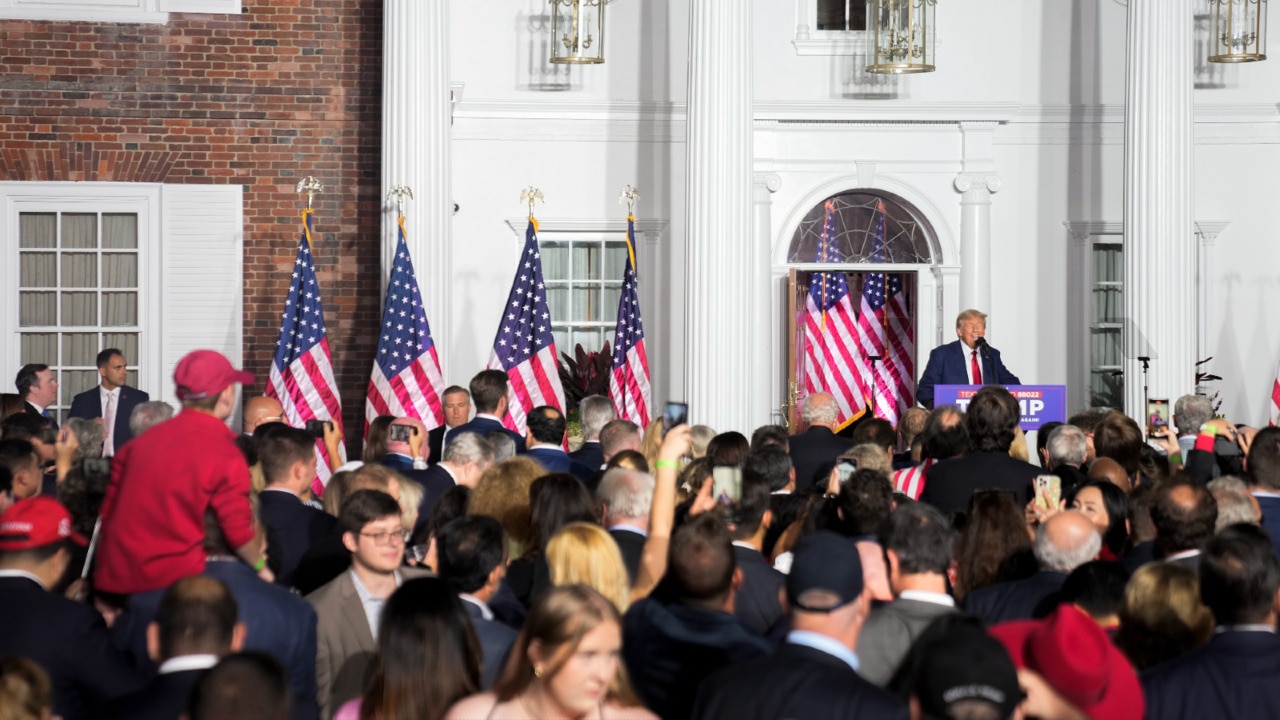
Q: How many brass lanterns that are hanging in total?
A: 3